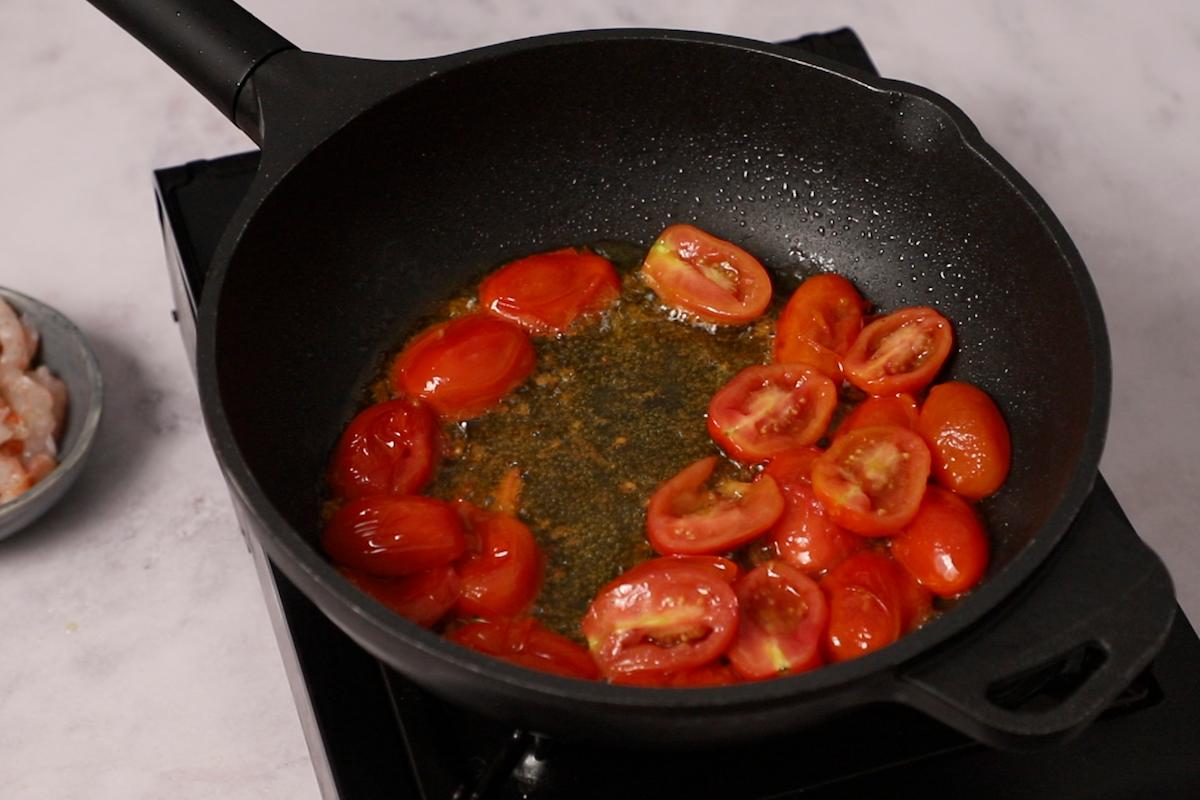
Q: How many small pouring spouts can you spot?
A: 1